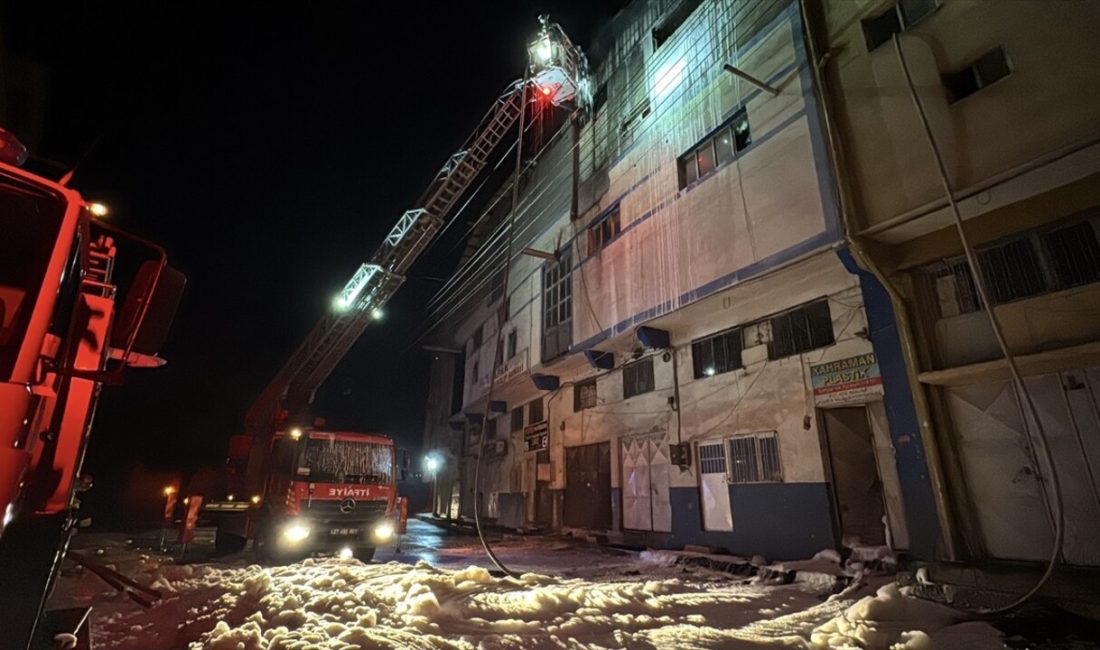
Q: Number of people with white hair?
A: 0